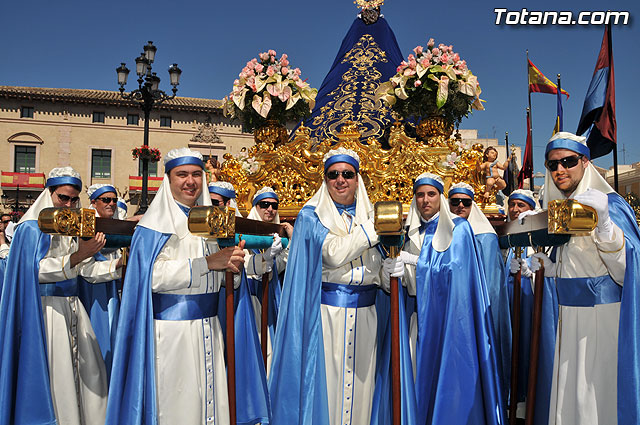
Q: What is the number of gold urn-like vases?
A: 2